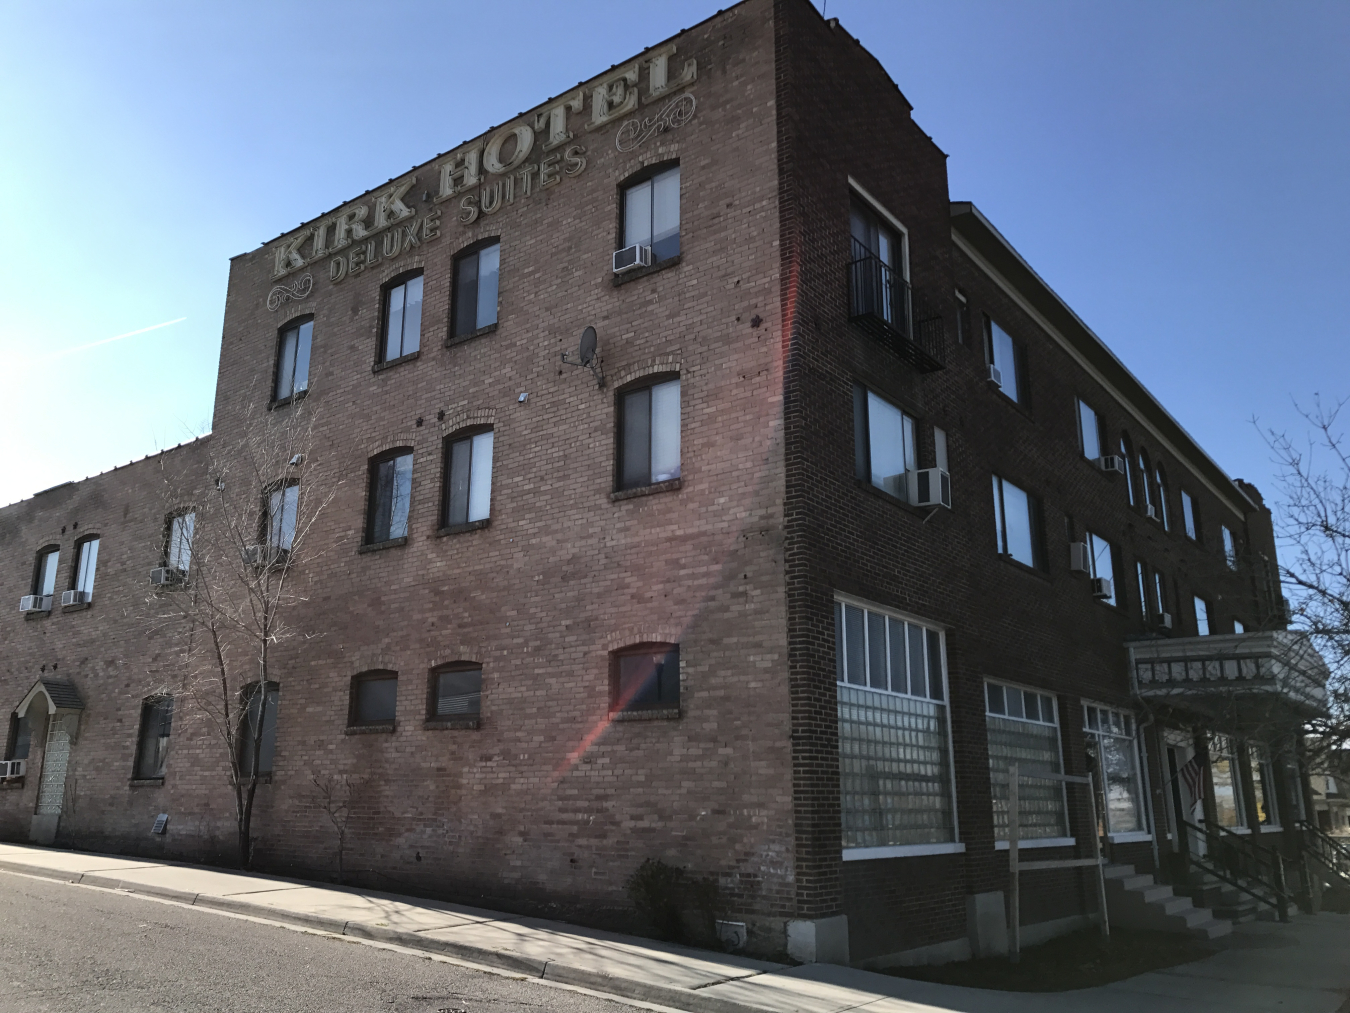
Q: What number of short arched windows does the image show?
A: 3